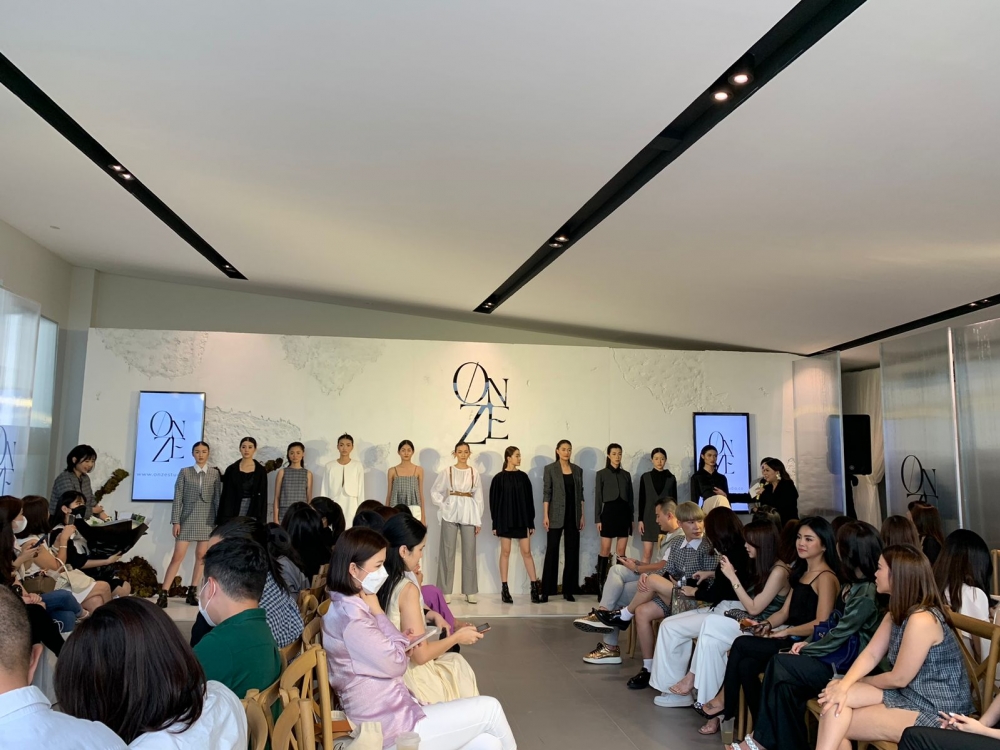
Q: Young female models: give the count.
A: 11